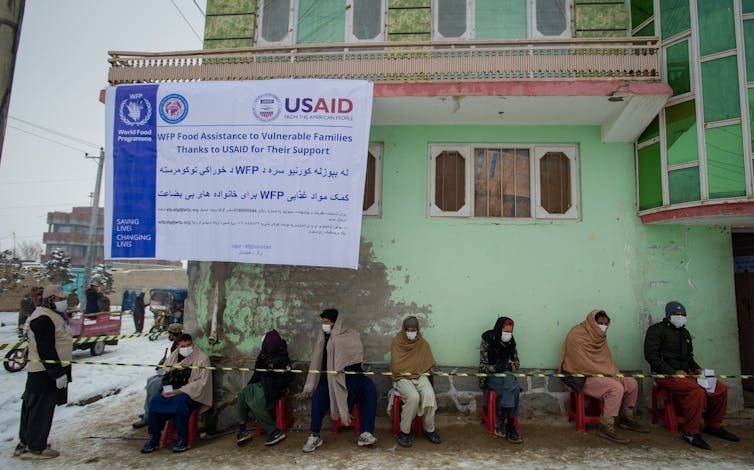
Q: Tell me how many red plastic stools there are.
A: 7